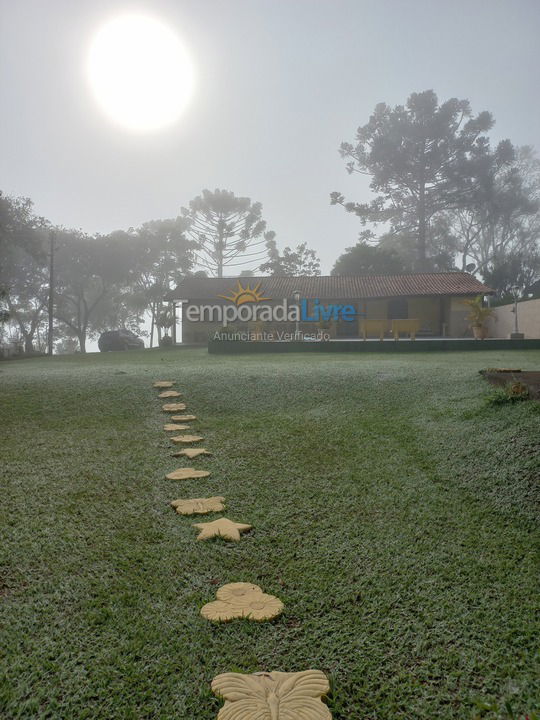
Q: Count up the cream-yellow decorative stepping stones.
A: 12